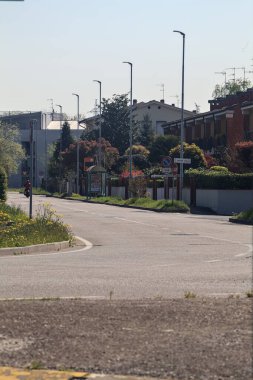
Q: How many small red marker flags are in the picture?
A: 0